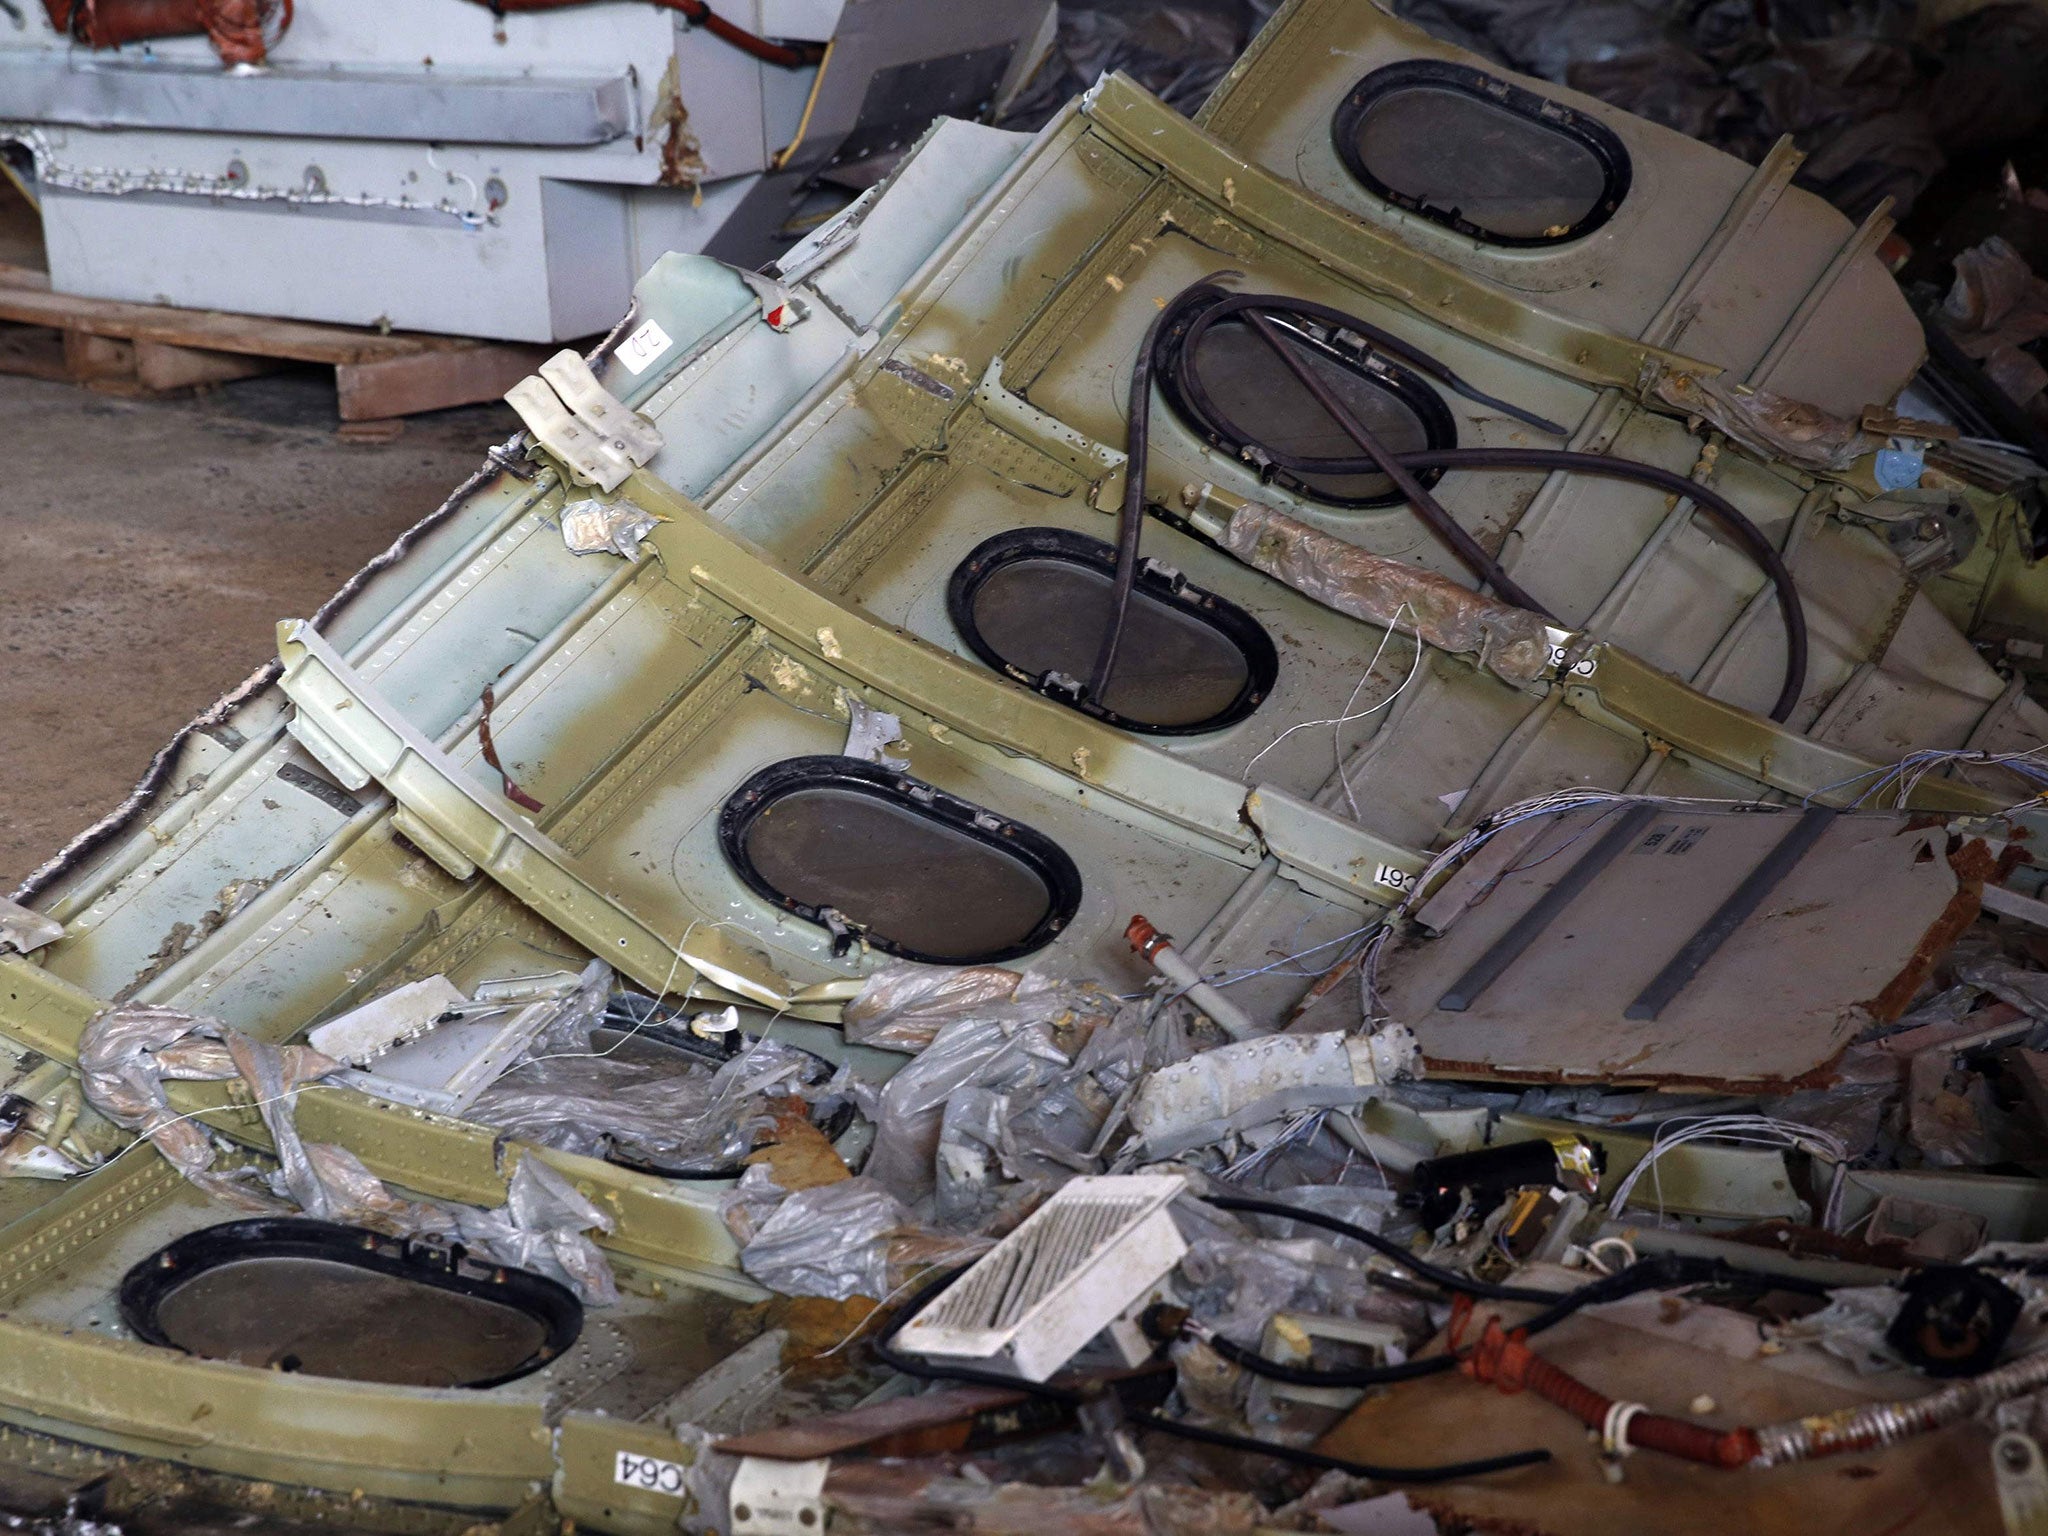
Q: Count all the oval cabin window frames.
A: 6